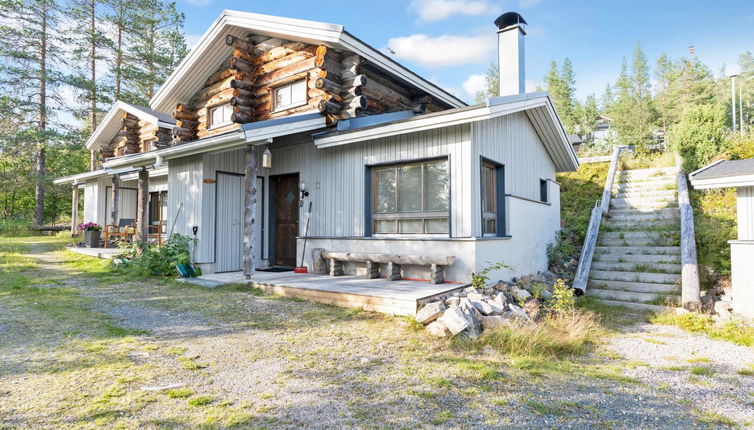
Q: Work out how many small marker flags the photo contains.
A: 0